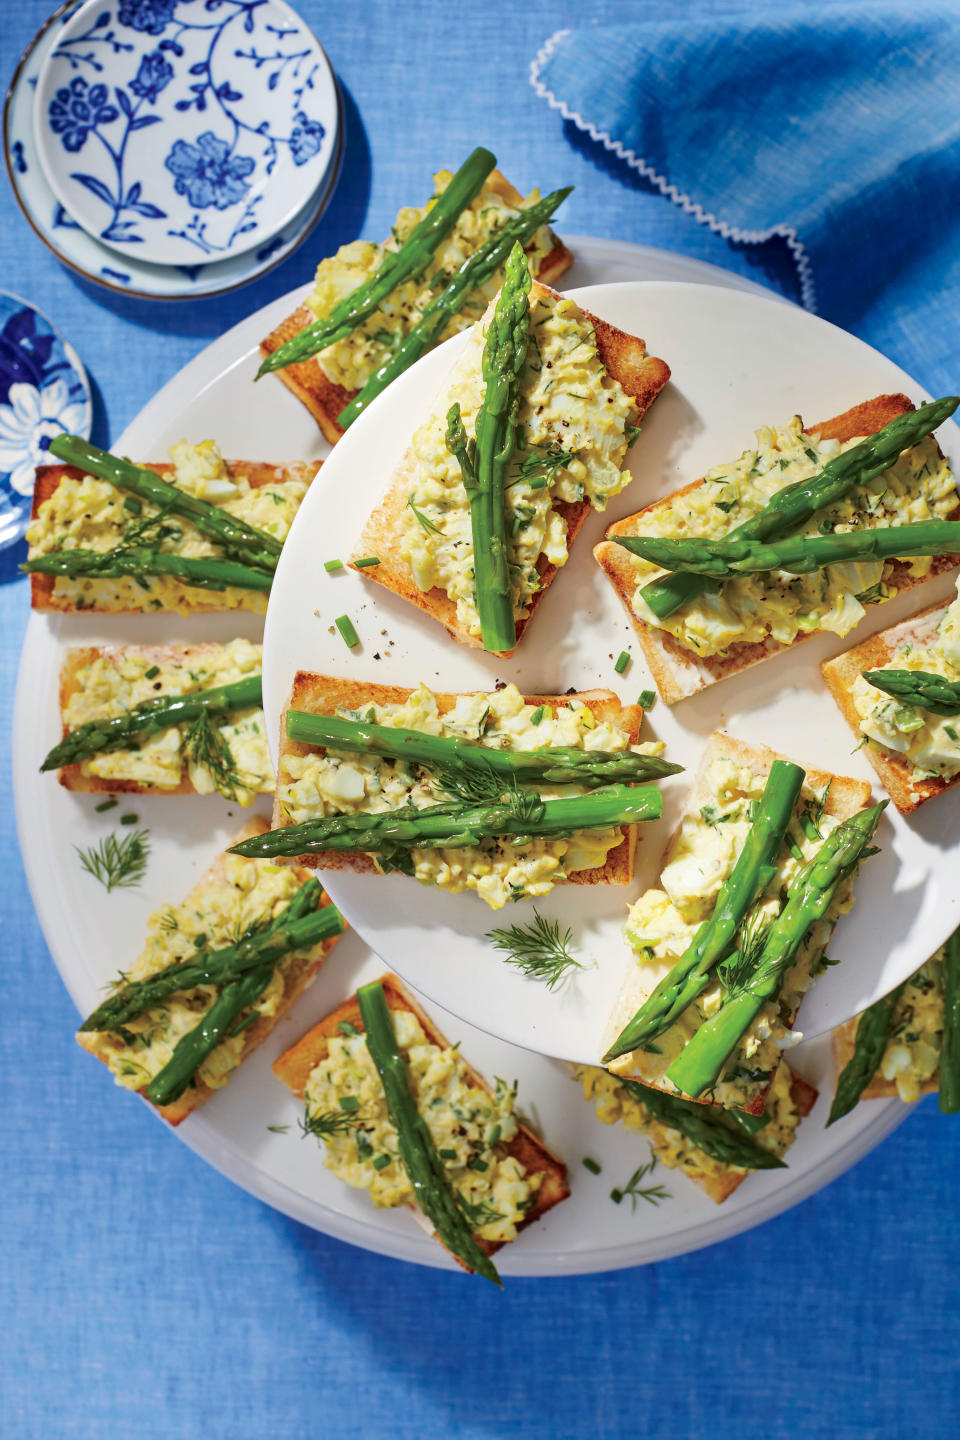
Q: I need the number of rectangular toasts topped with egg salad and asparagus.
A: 12